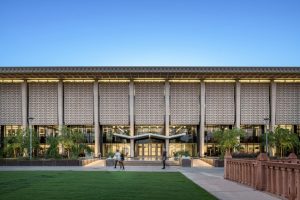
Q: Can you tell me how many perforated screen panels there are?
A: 9